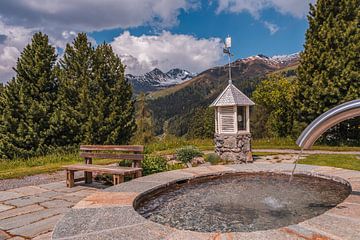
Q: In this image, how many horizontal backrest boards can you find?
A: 2